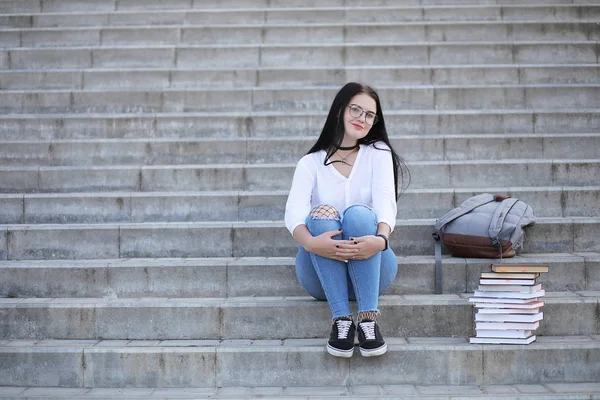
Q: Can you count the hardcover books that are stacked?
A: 12